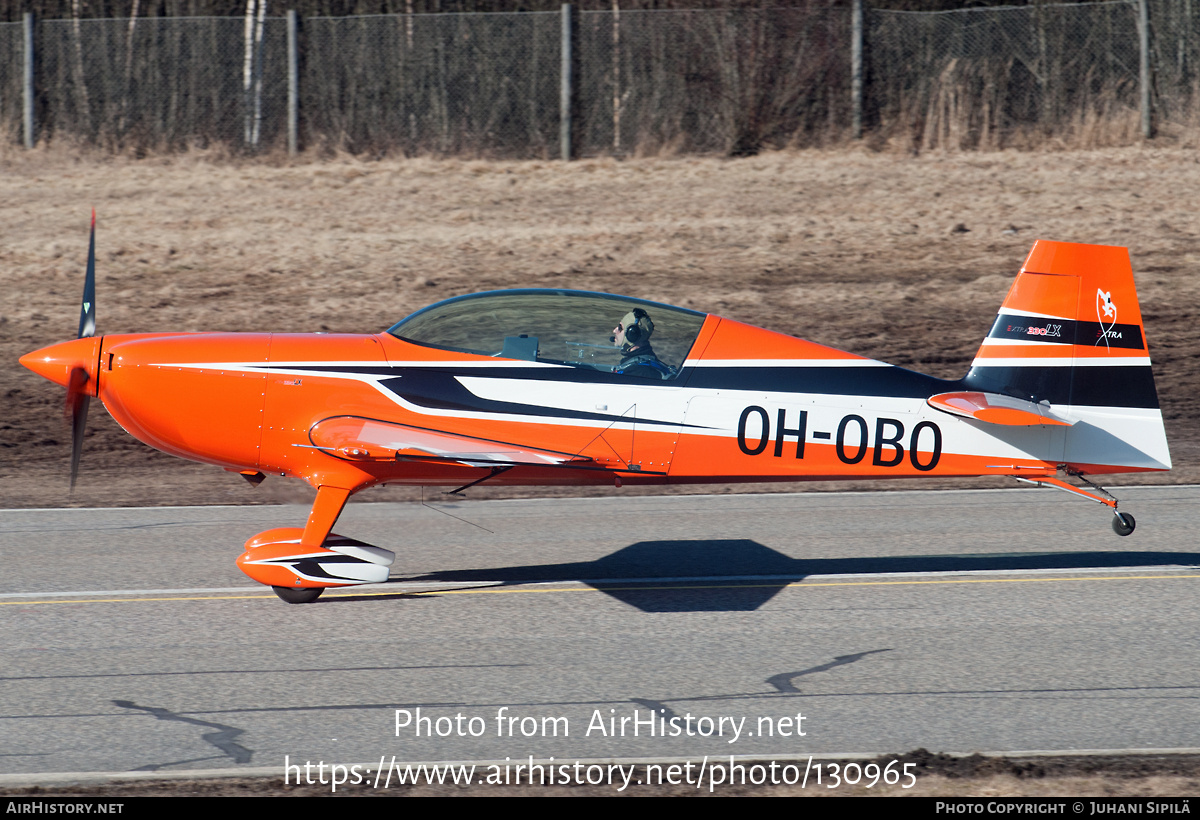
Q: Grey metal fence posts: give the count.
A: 5